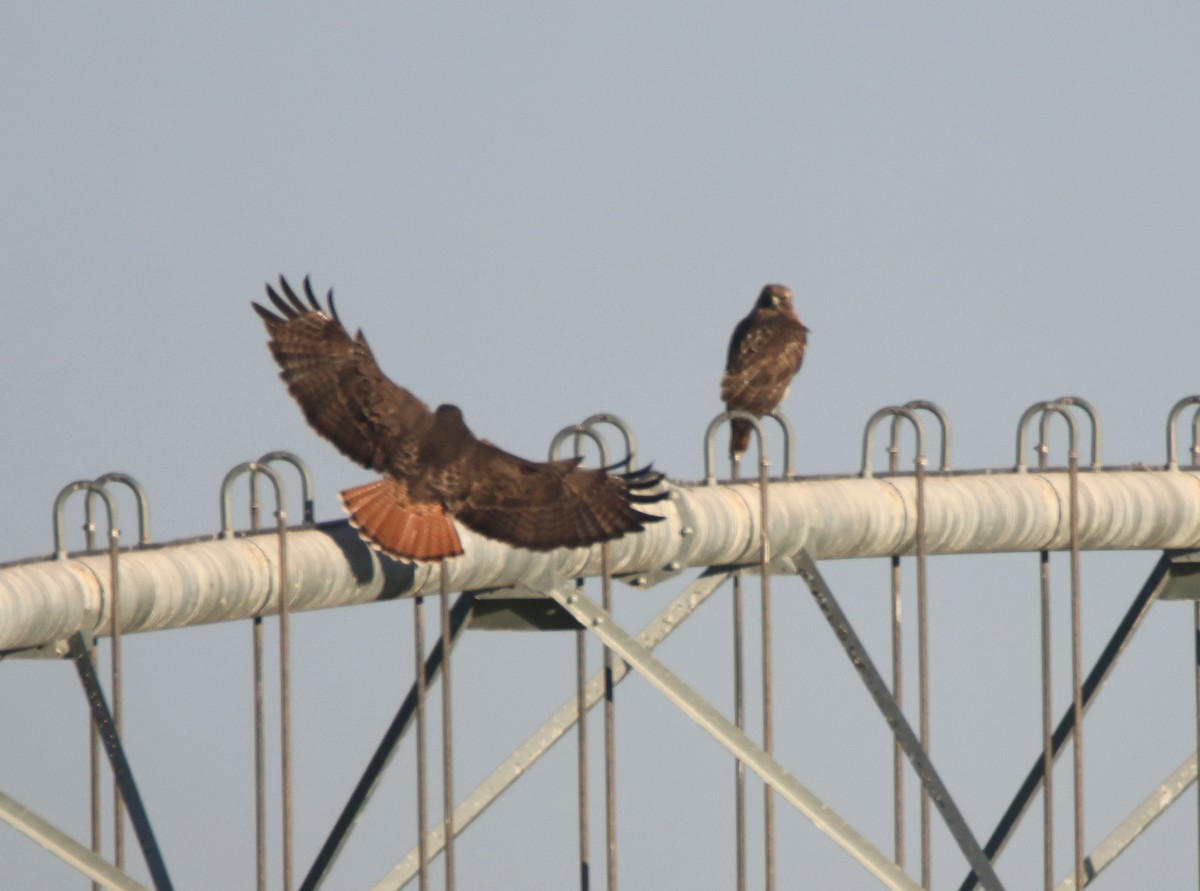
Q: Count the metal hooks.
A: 14